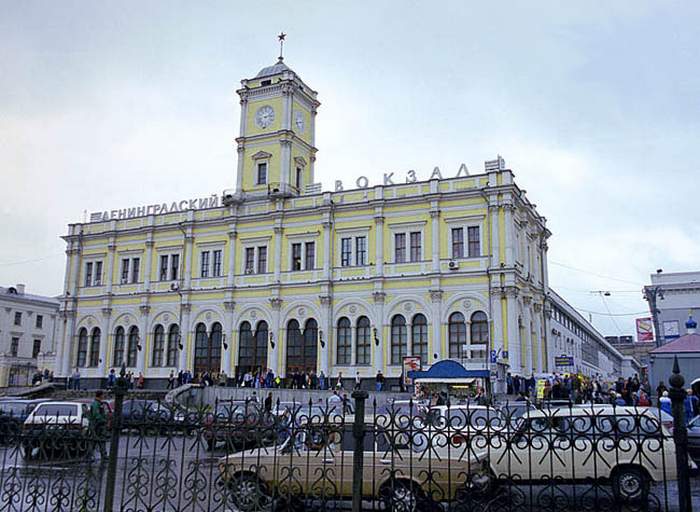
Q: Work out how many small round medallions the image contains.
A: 9